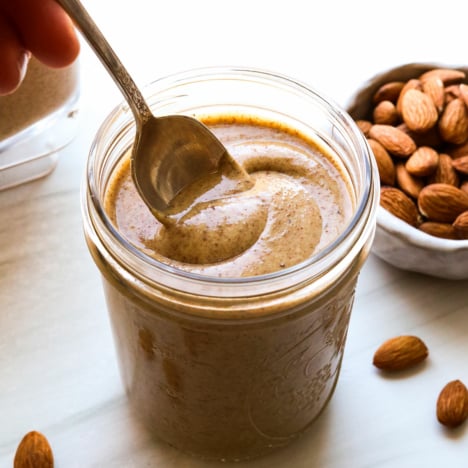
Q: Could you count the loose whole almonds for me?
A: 3